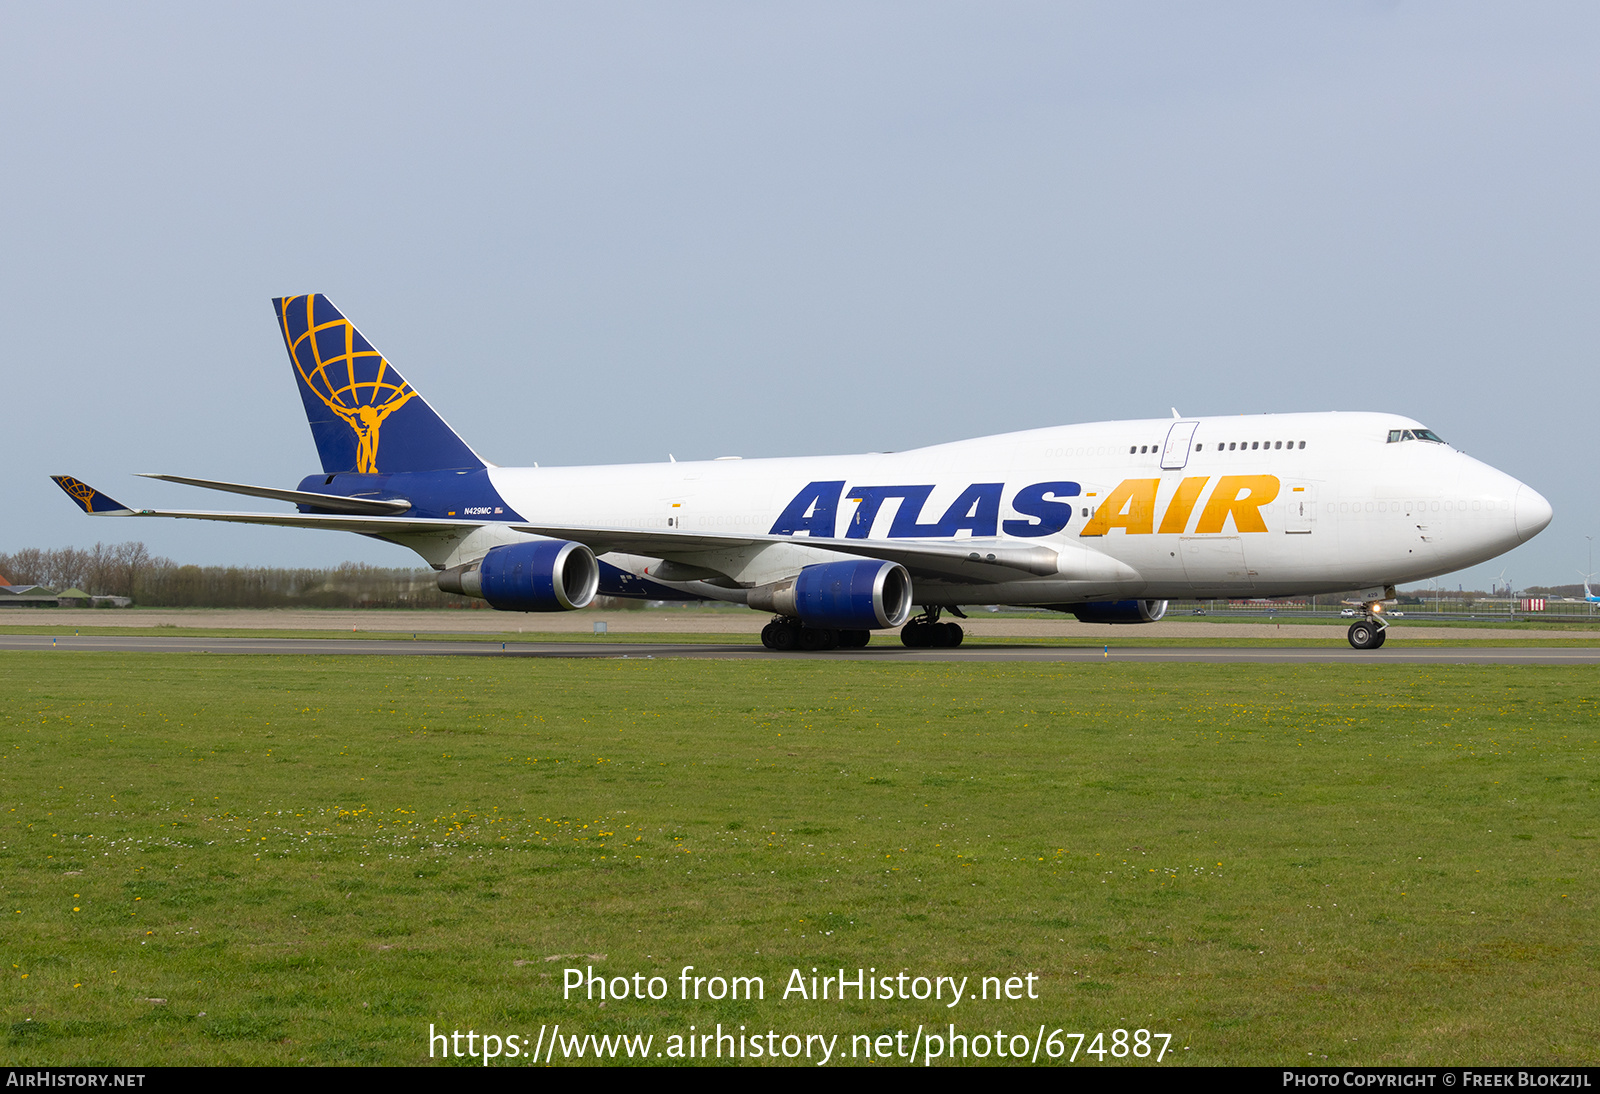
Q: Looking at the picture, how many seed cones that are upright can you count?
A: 0